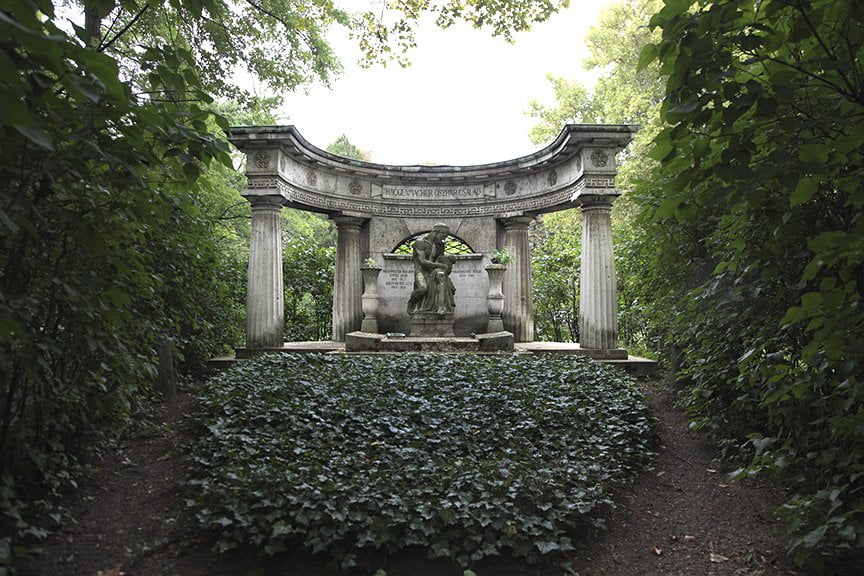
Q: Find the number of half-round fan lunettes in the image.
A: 1